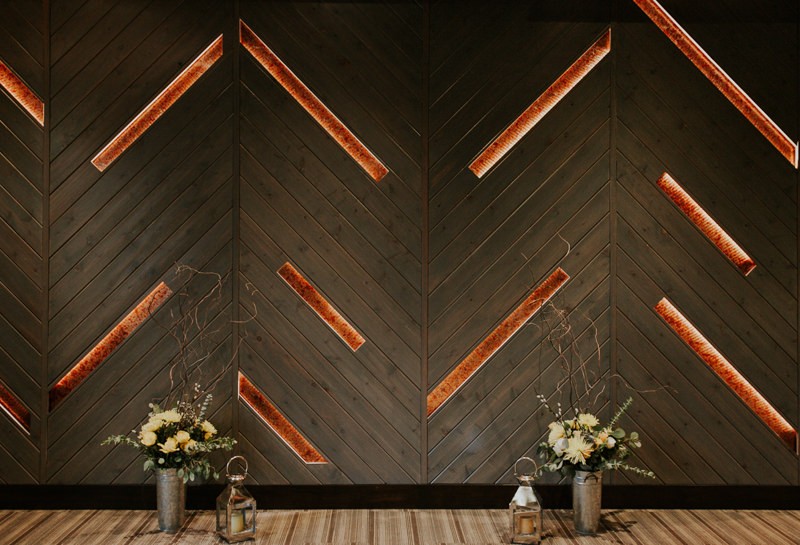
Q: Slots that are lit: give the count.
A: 12